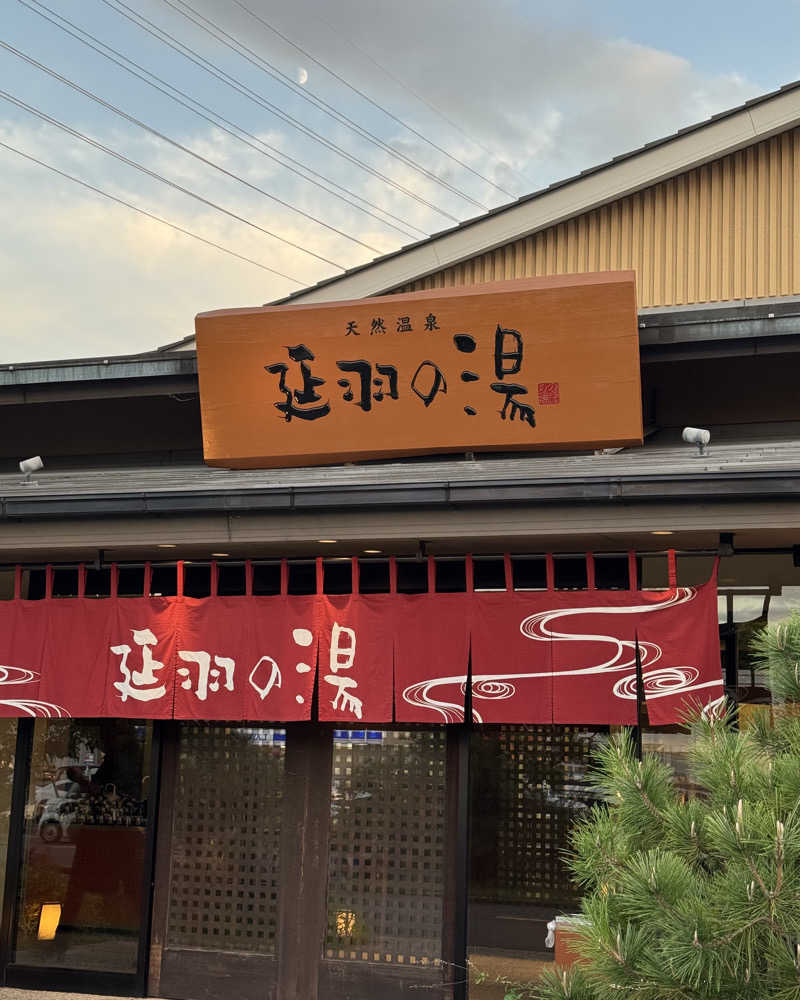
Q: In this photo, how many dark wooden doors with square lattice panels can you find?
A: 2